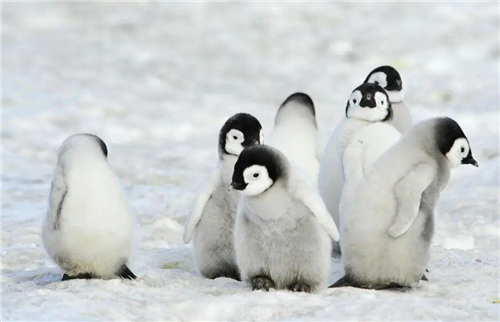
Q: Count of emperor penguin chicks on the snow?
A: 7